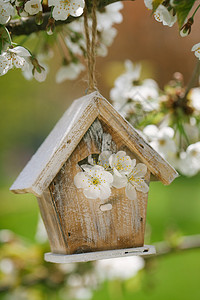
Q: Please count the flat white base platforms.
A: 1